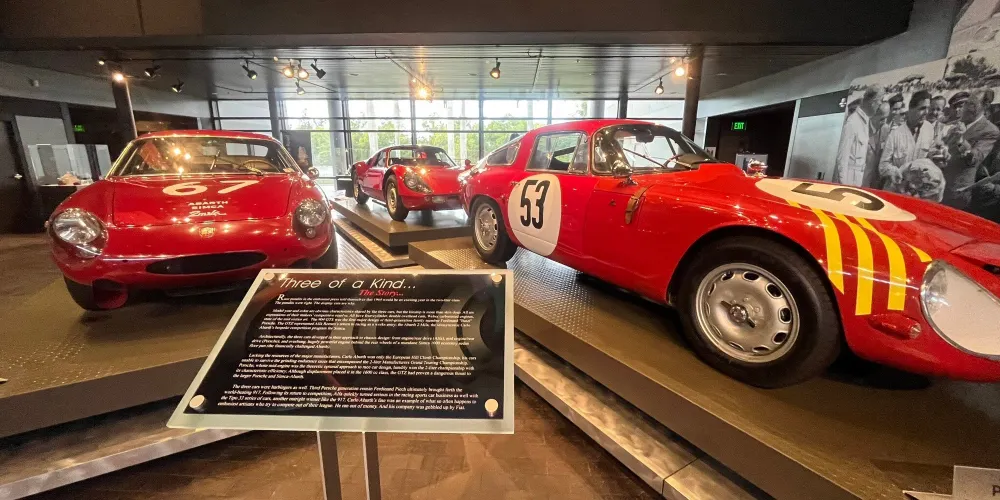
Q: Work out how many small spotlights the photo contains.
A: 13